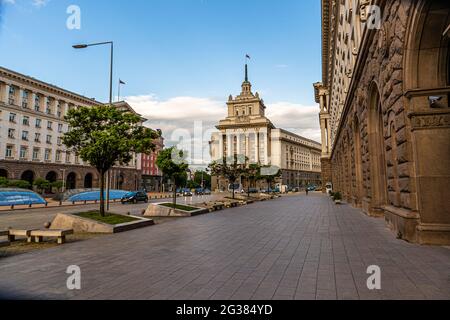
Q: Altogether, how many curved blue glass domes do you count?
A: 2